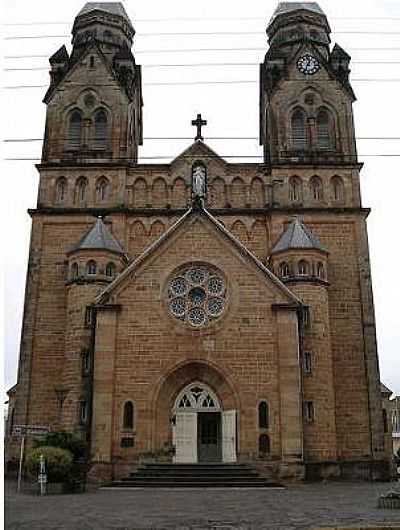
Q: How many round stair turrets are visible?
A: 2